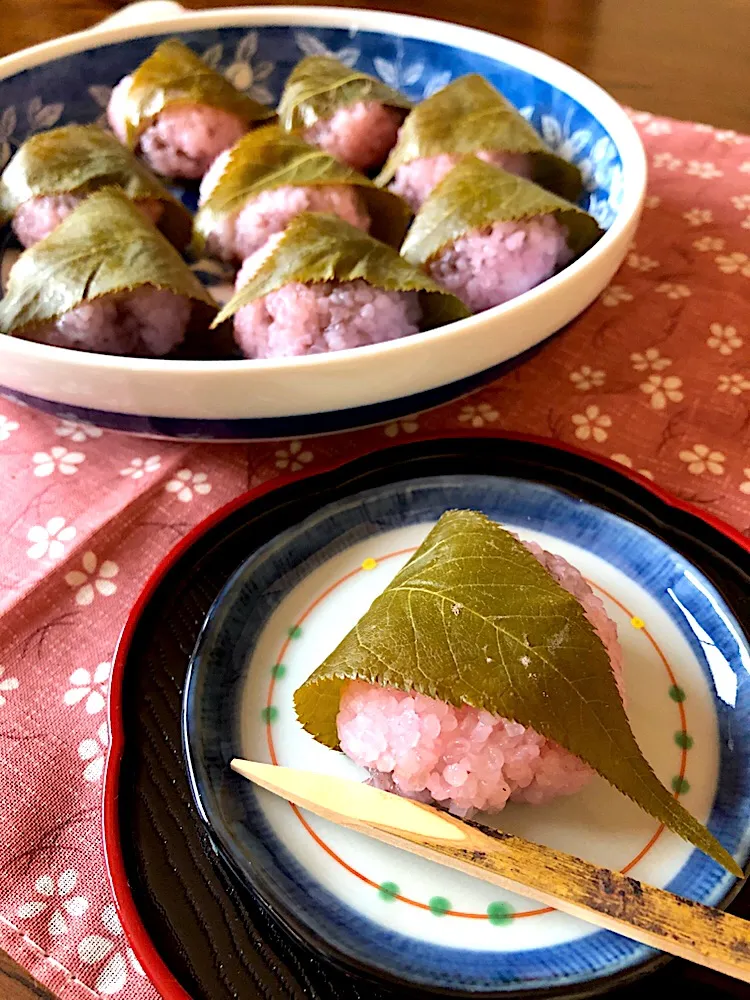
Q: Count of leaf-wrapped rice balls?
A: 9